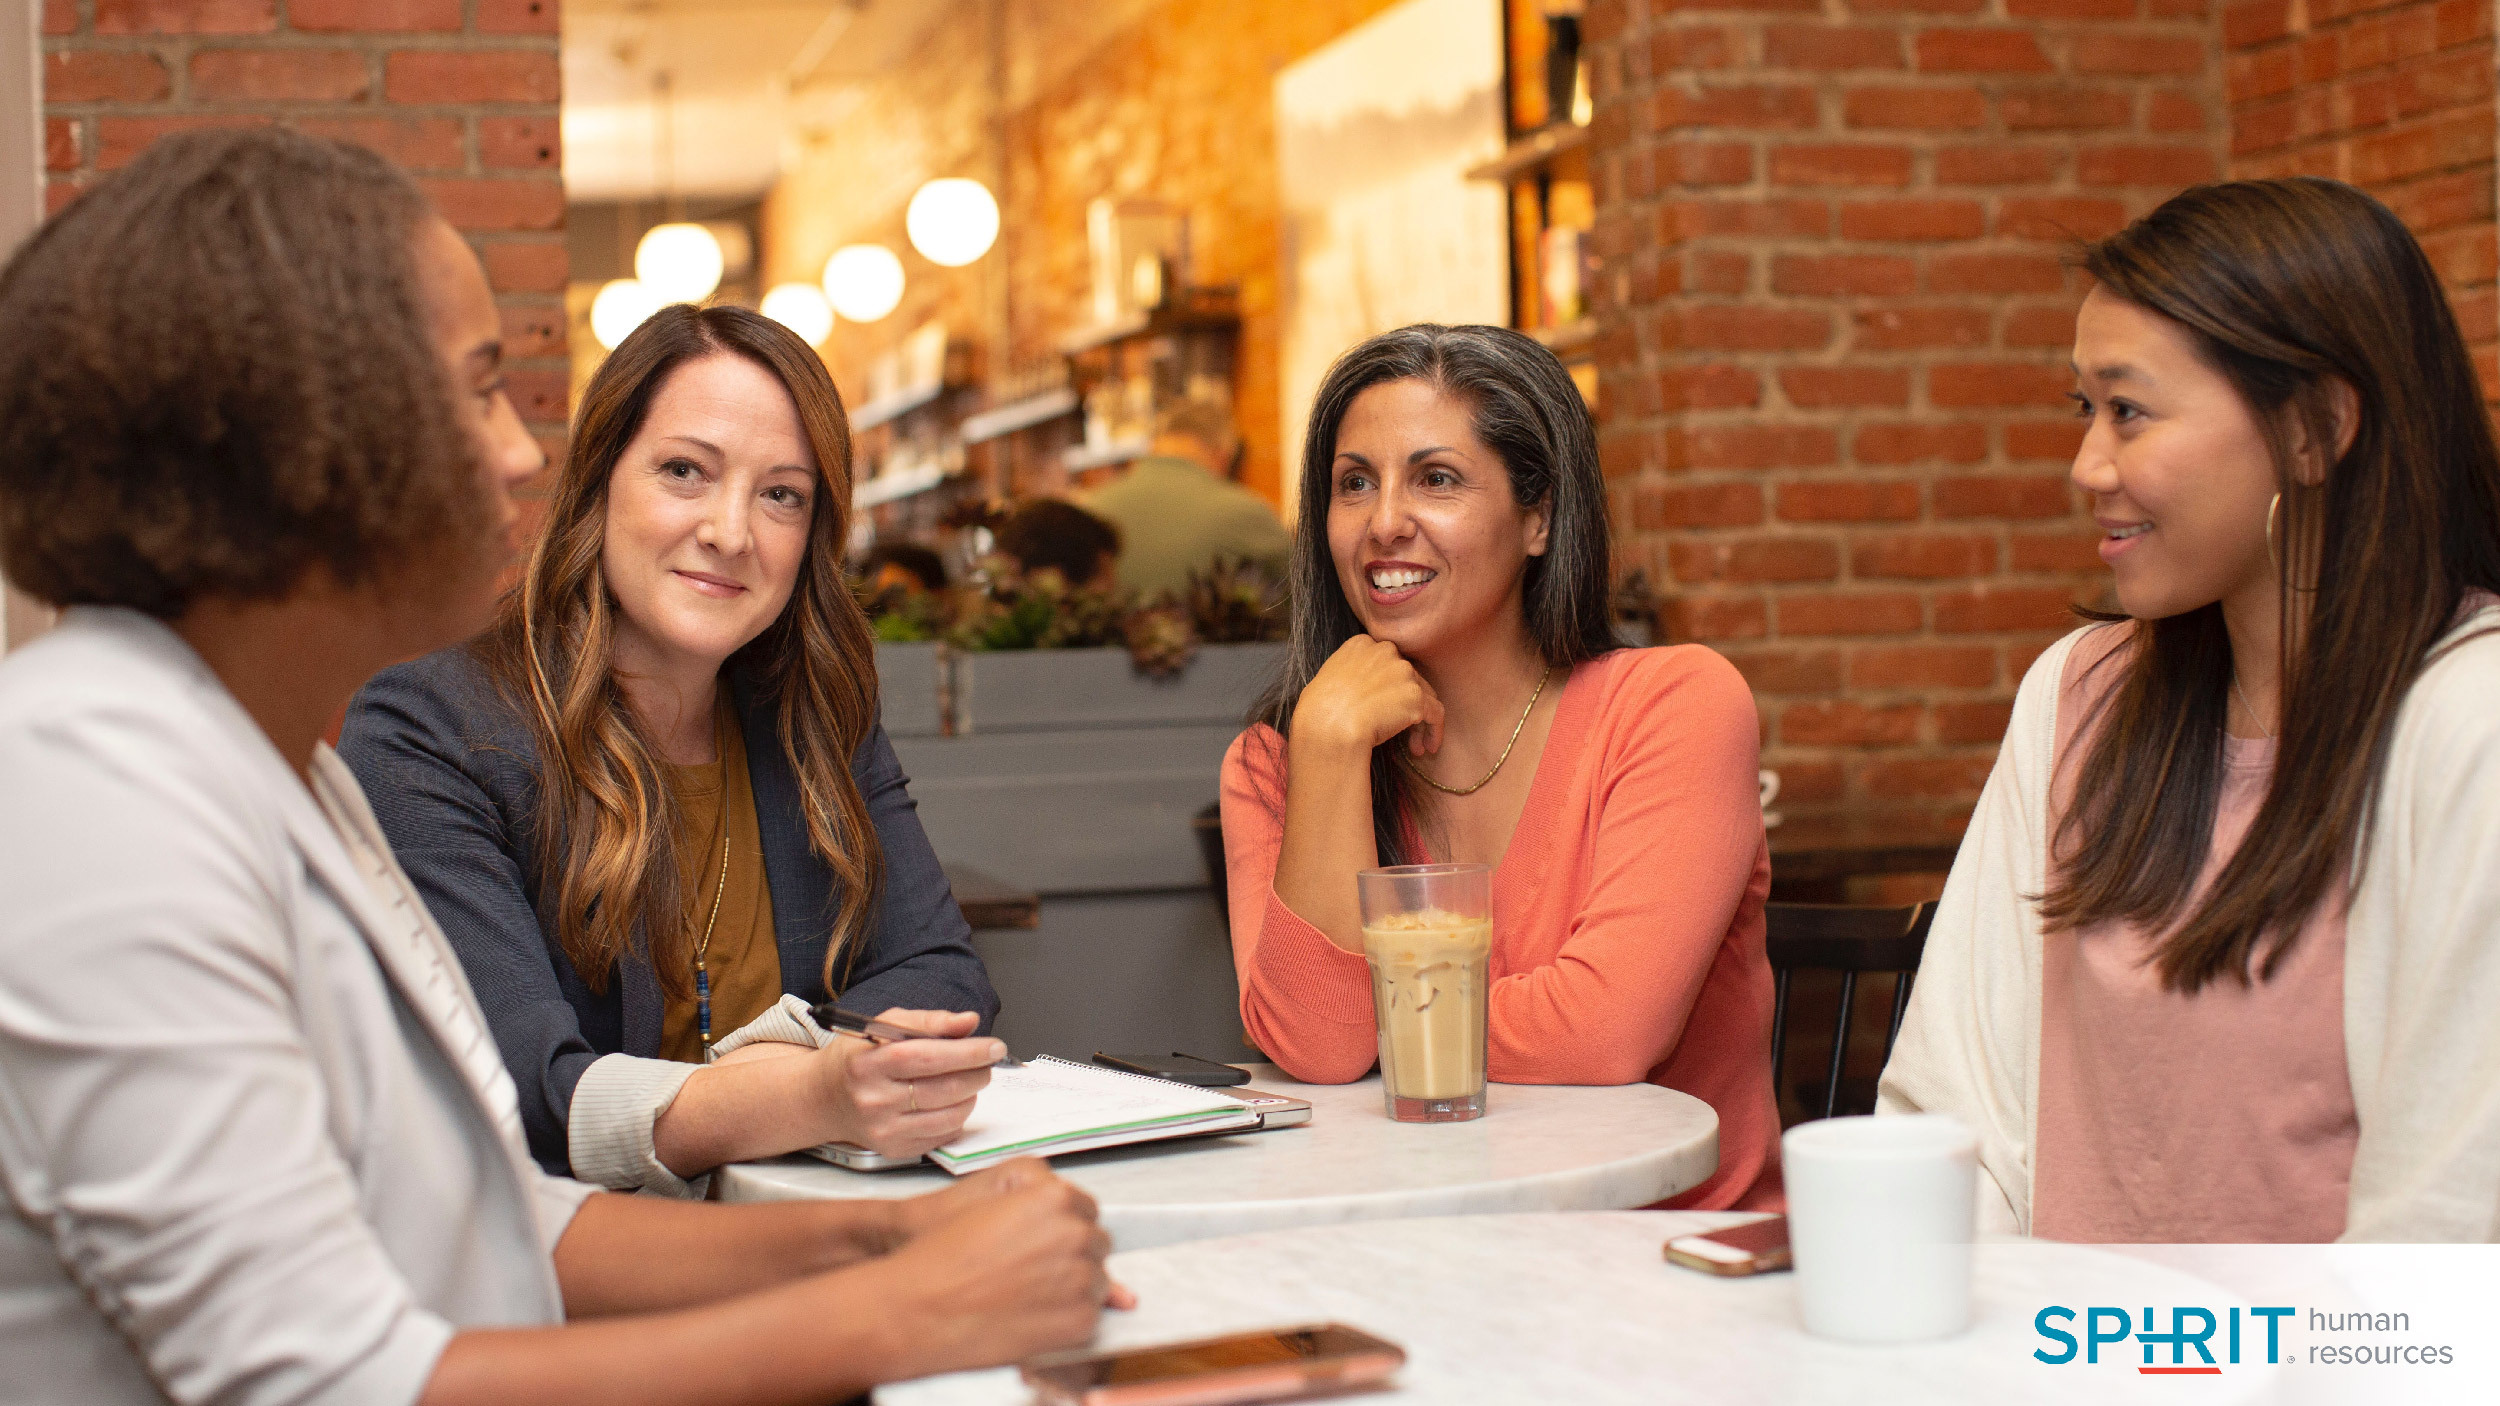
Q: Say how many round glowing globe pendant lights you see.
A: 5